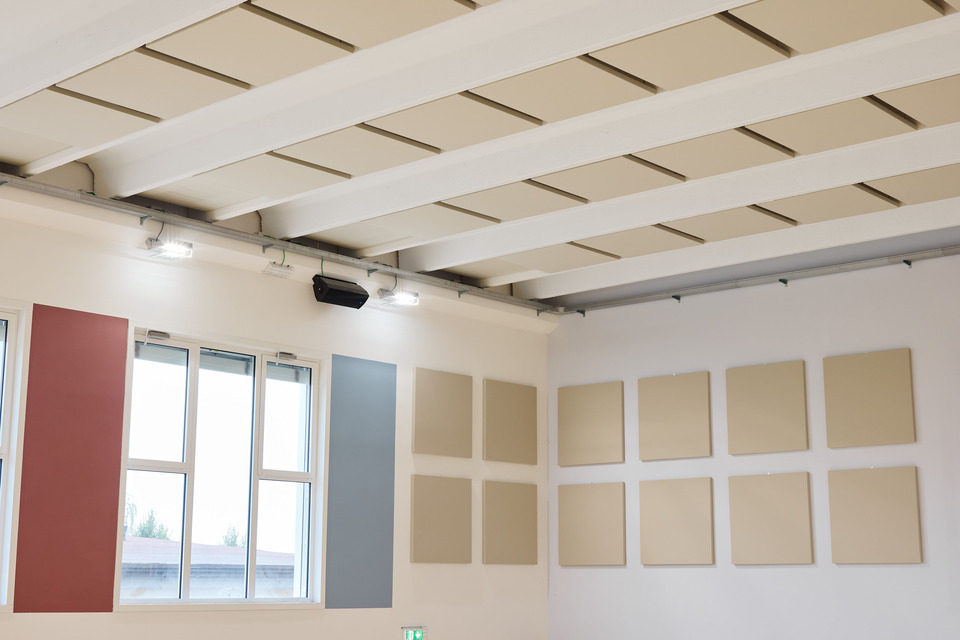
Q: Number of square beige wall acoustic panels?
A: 12